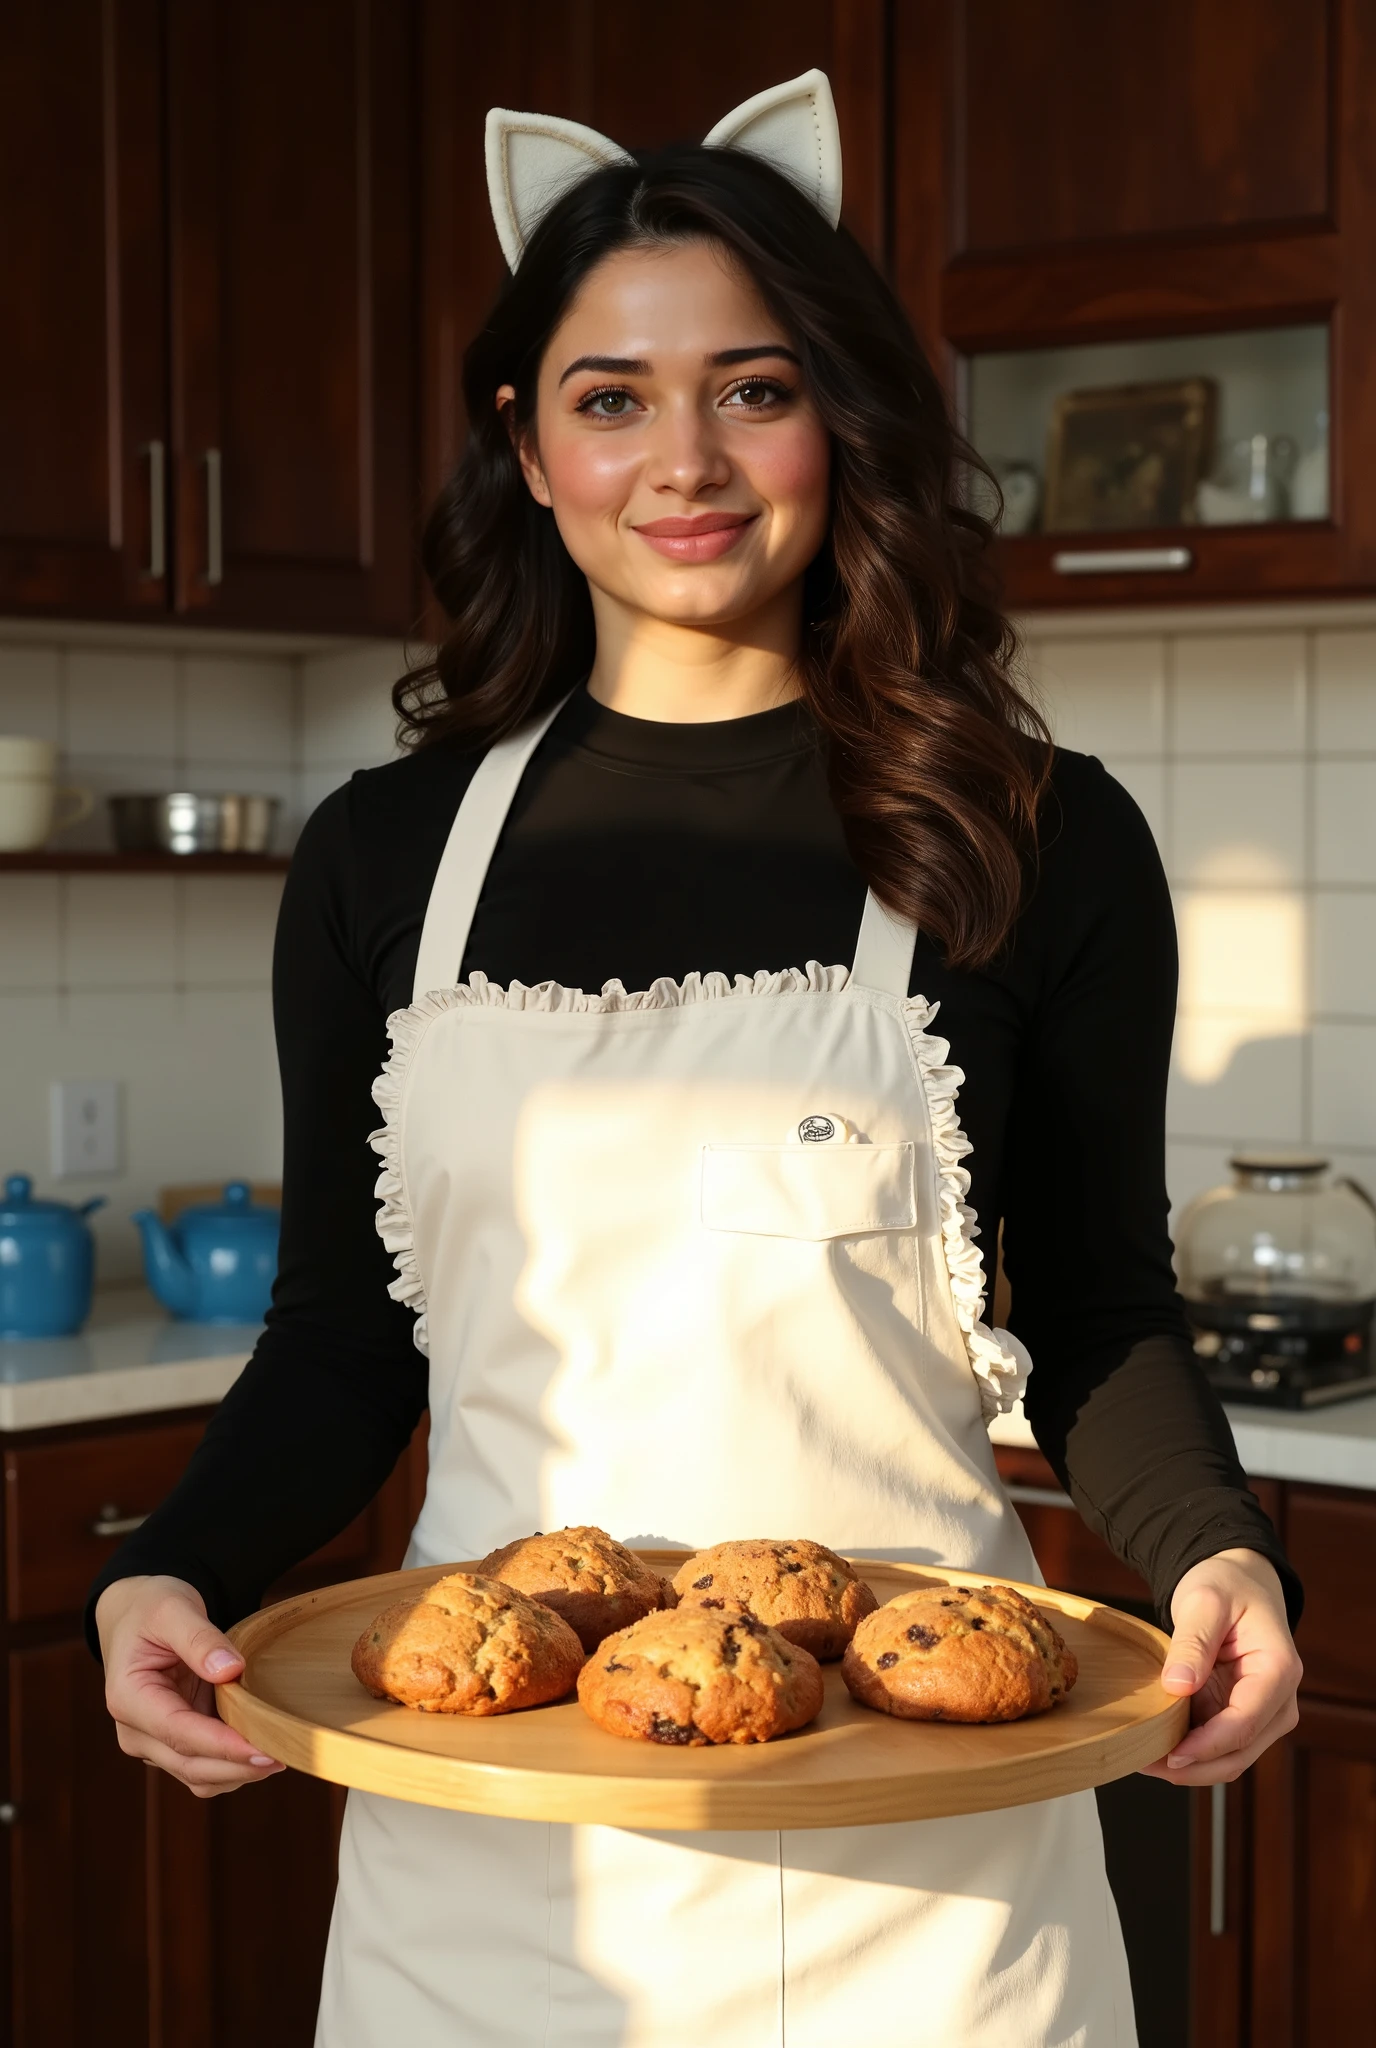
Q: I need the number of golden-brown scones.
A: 5